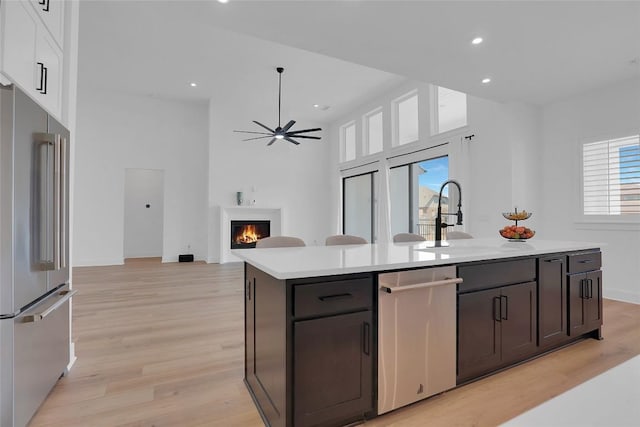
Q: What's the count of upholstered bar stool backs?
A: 4